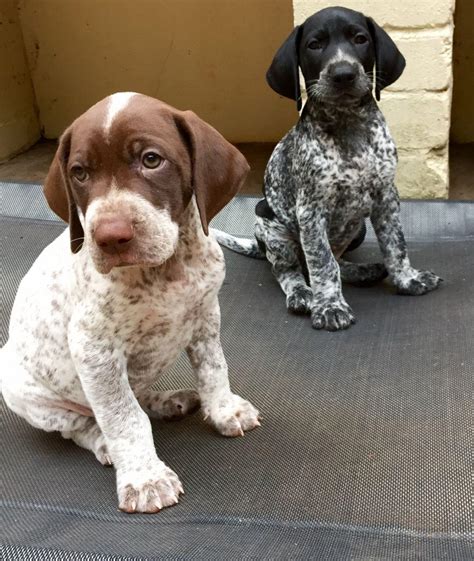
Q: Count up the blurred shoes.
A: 0